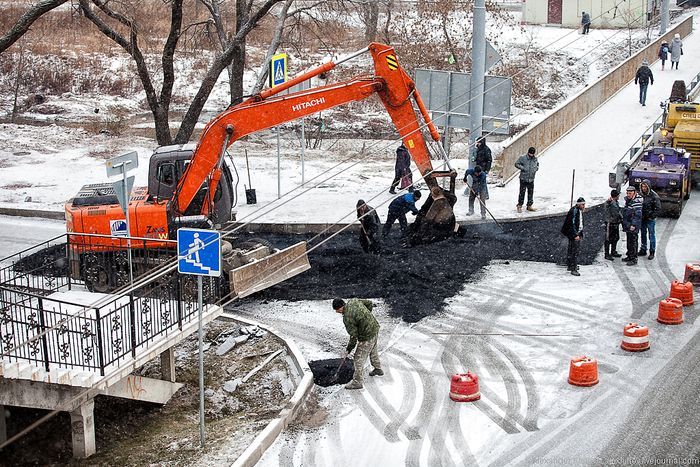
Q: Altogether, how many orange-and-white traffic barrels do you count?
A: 6